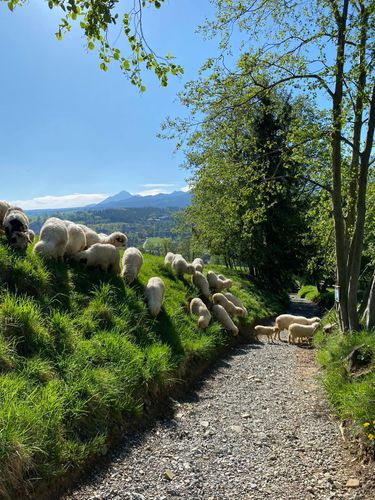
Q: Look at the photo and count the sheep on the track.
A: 3